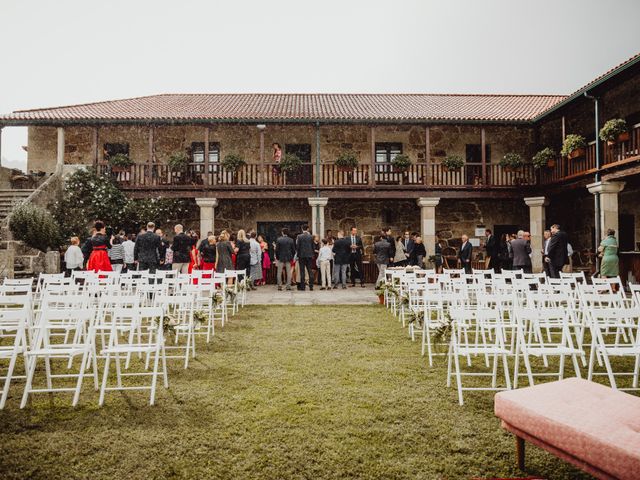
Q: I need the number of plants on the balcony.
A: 11